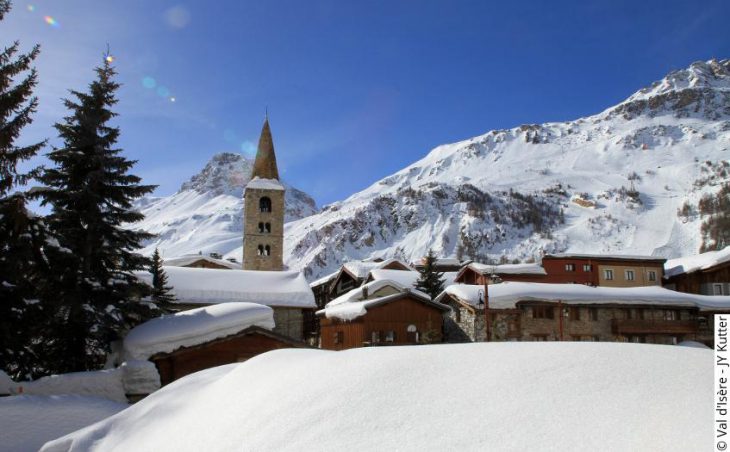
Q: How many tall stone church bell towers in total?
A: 1